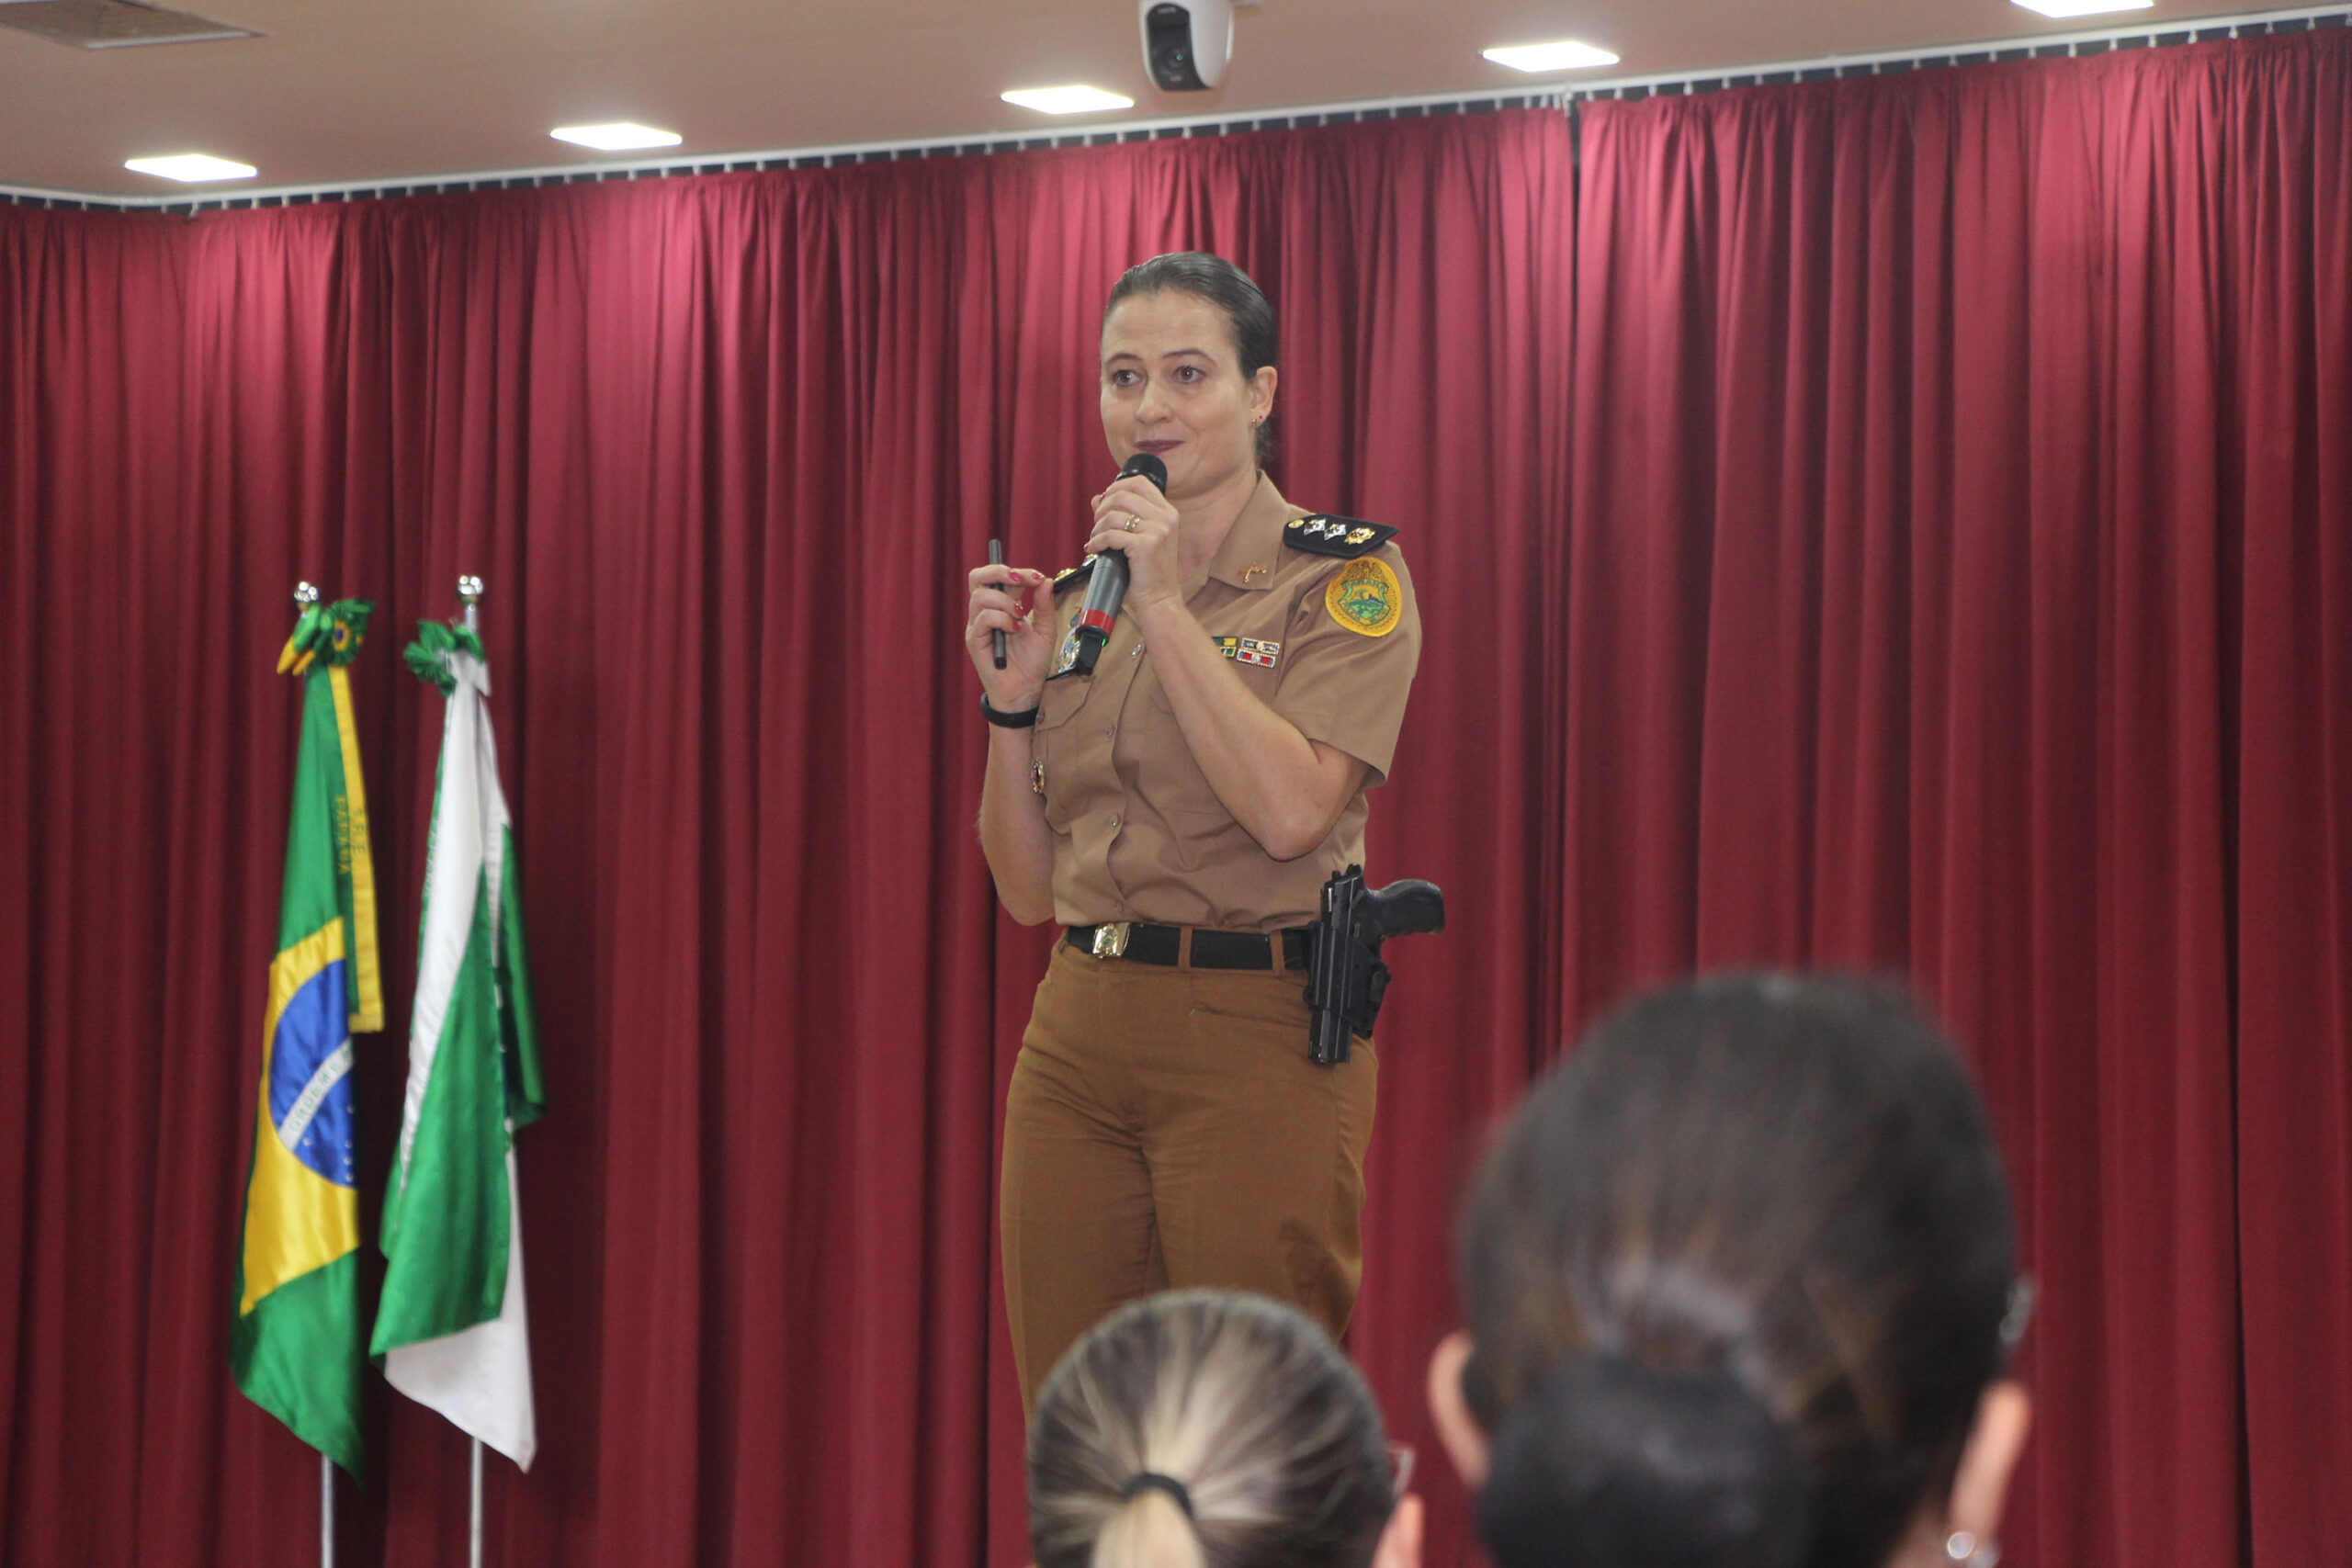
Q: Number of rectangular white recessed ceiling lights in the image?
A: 5